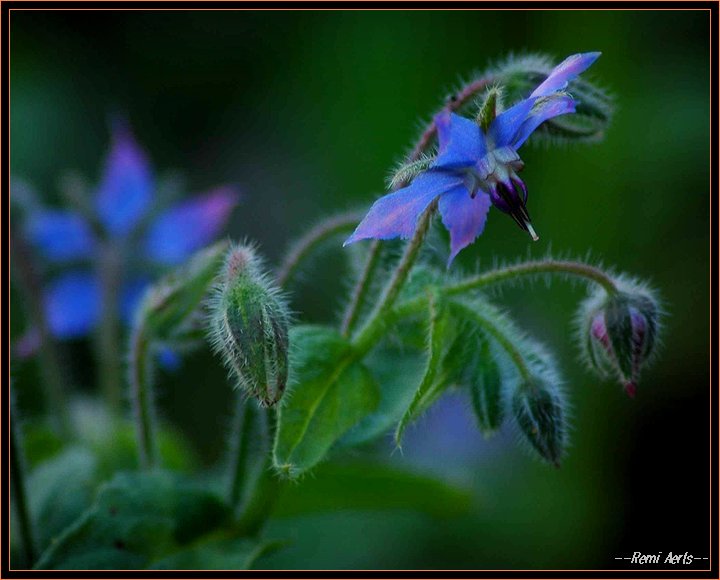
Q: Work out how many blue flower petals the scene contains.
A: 10